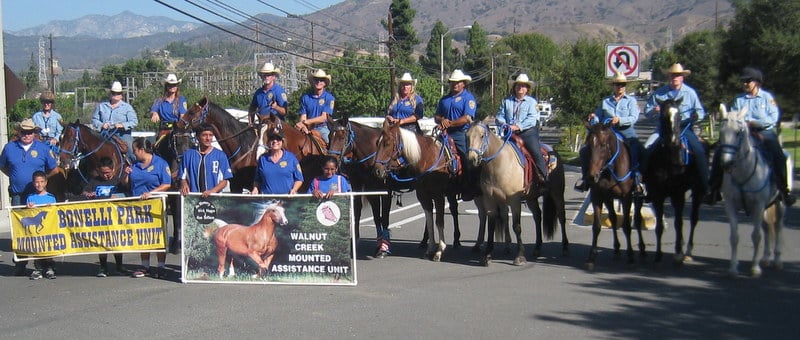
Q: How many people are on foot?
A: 7